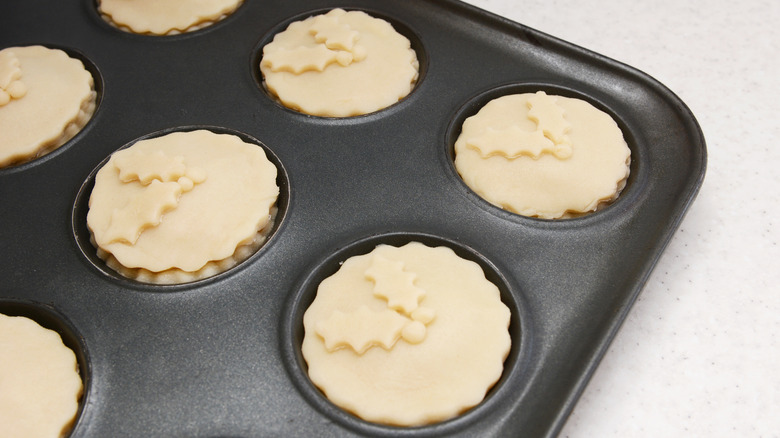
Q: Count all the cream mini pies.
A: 7